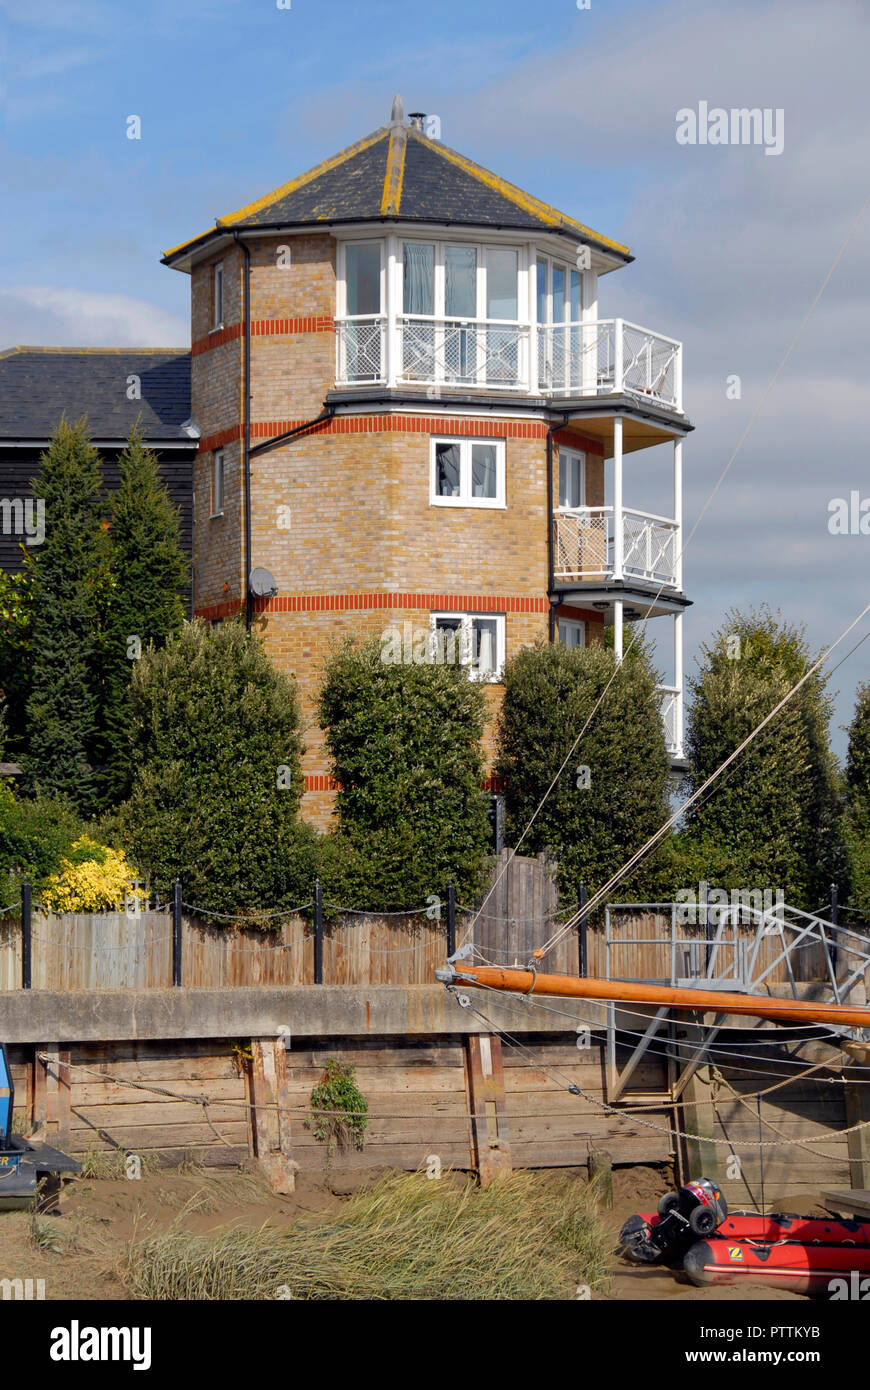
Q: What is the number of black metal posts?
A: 7